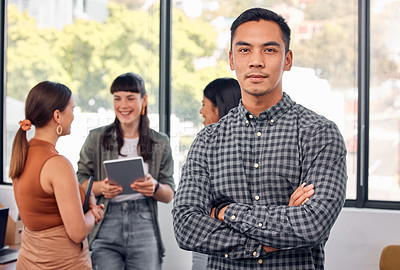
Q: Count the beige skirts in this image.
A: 1